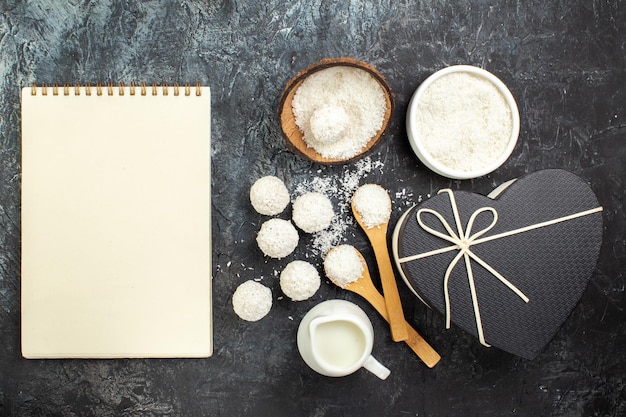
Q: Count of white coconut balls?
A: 6